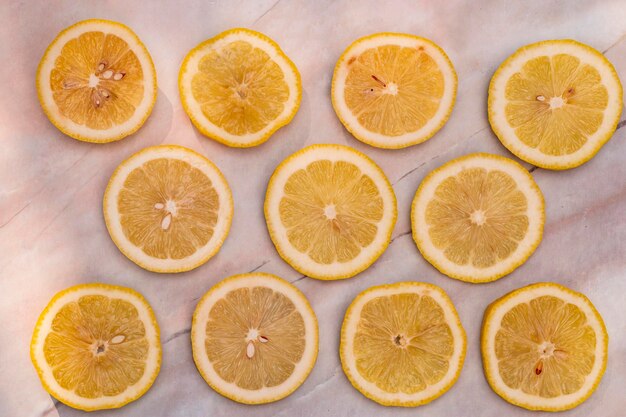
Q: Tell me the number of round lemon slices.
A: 11